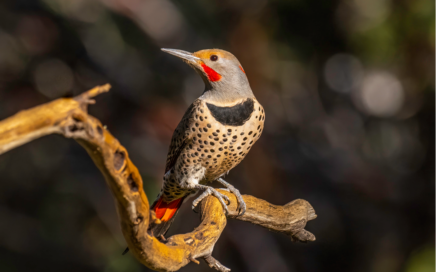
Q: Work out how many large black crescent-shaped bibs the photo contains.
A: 1